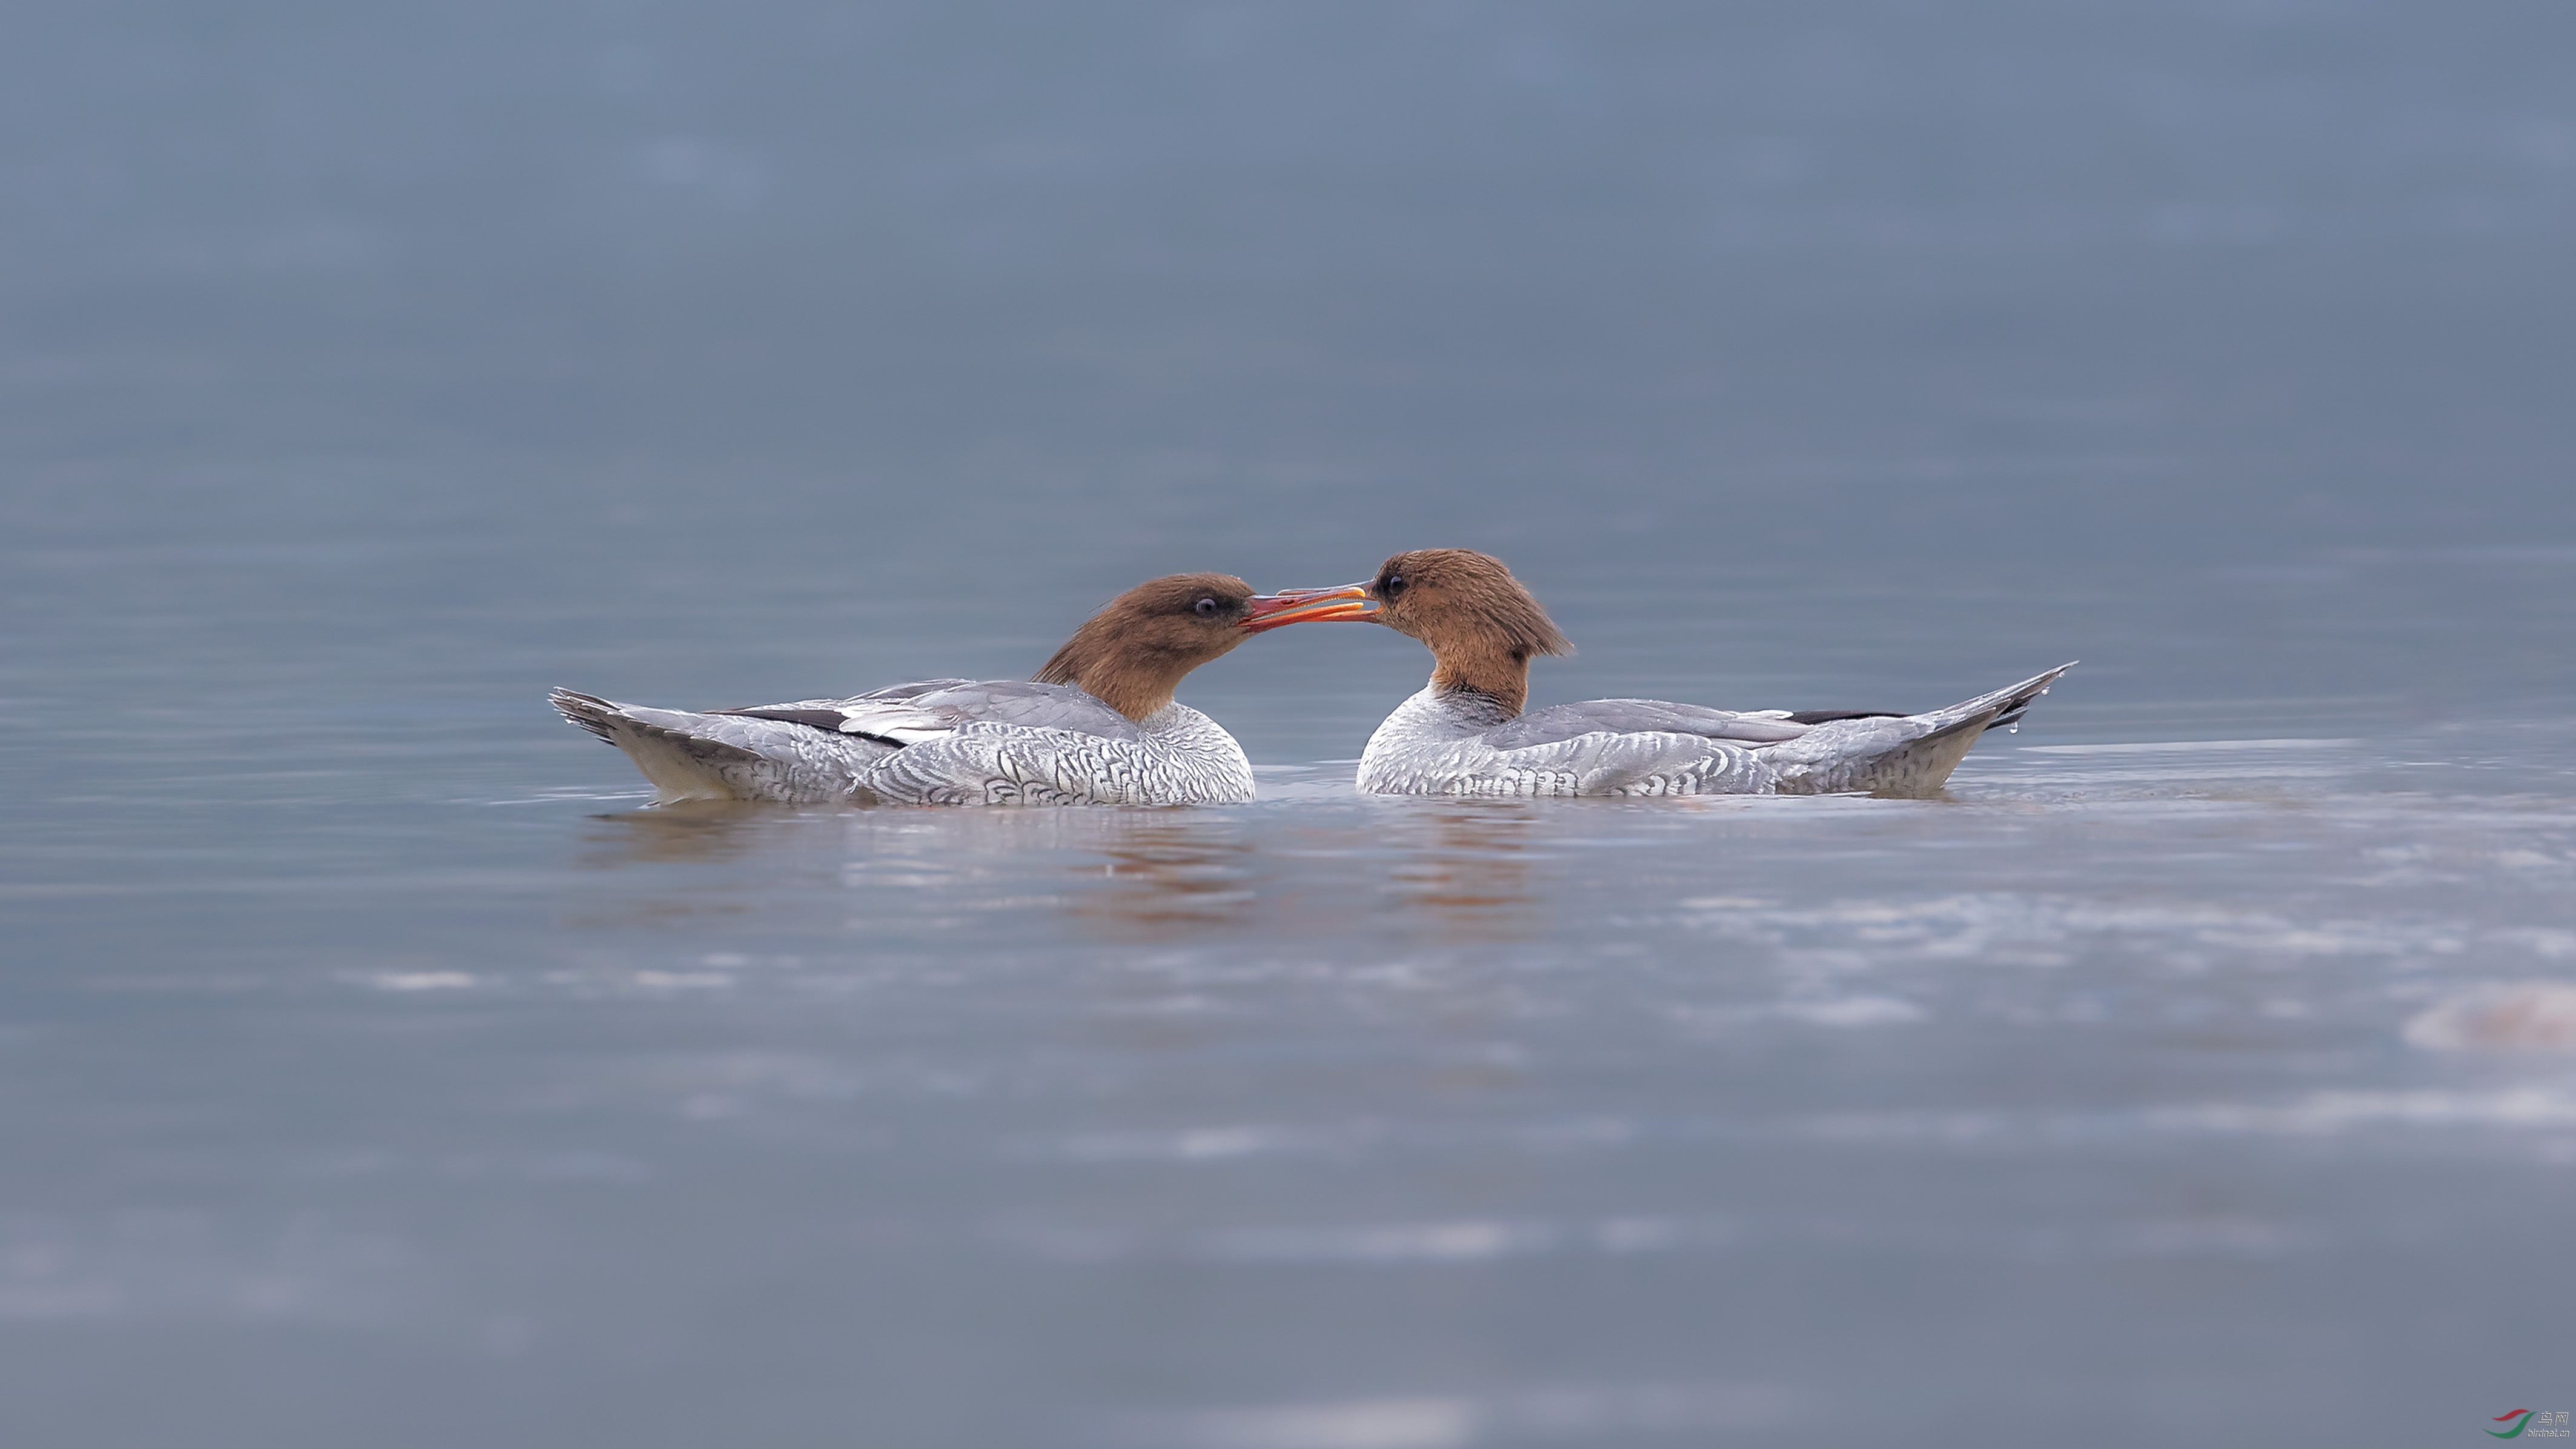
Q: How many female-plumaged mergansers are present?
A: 2